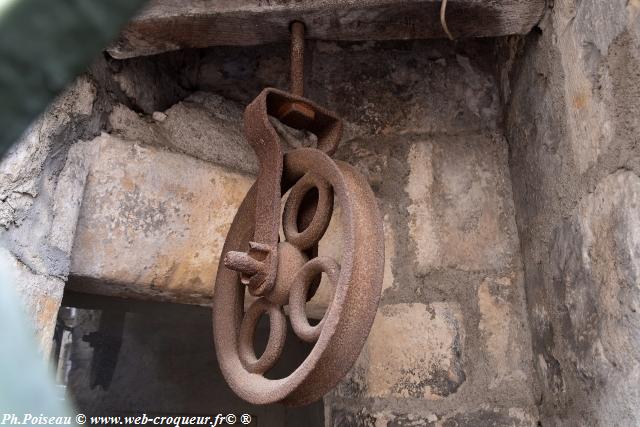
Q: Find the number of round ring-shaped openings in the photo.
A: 3